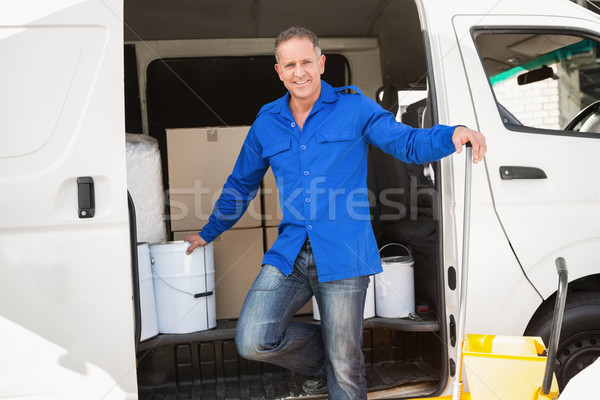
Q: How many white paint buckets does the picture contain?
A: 4